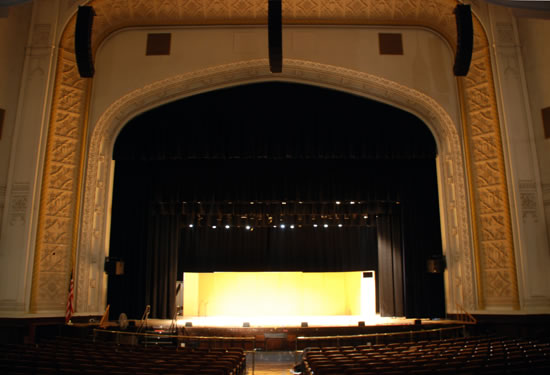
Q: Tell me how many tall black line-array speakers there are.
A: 3